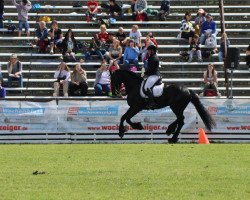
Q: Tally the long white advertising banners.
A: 3